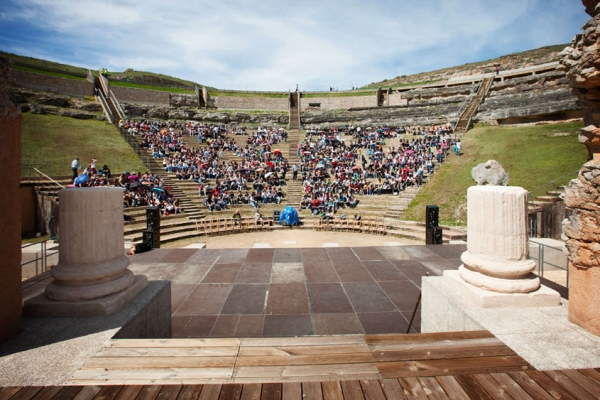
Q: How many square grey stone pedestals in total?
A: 2